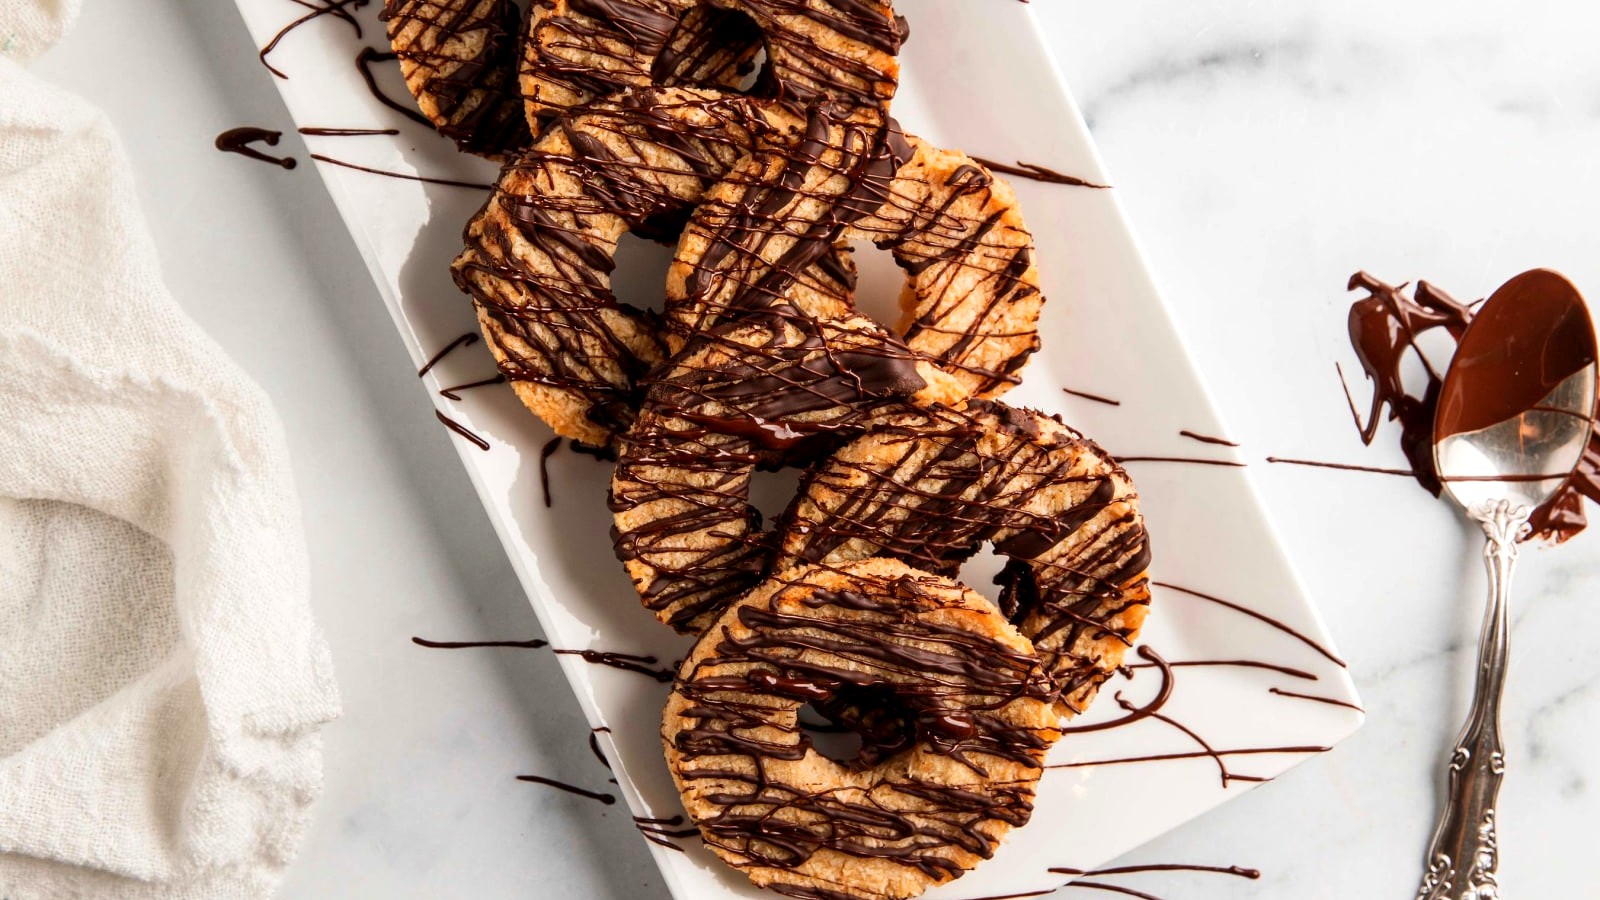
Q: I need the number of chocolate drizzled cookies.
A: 7